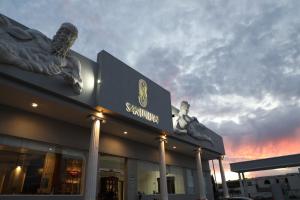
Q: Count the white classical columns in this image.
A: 4